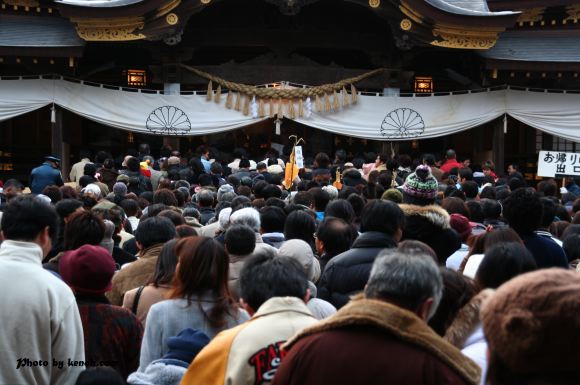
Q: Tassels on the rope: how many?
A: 15